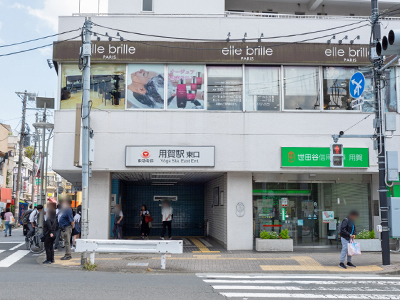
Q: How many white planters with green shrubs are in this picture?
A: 2